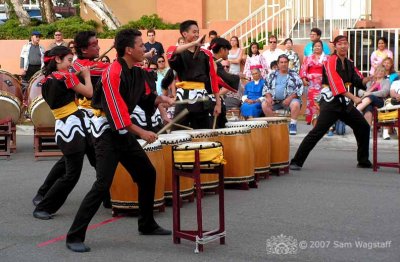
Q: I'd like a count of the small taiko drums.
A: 2